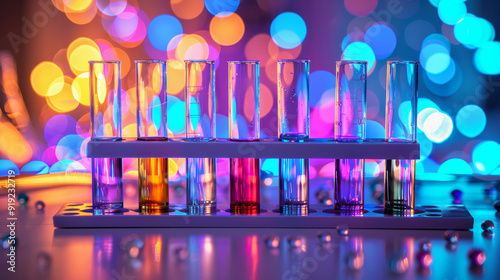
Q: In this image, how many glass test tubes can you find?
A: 7